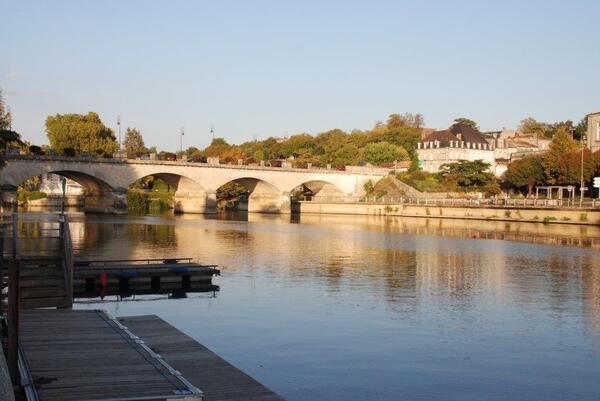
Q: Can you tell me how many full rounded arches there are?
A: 4